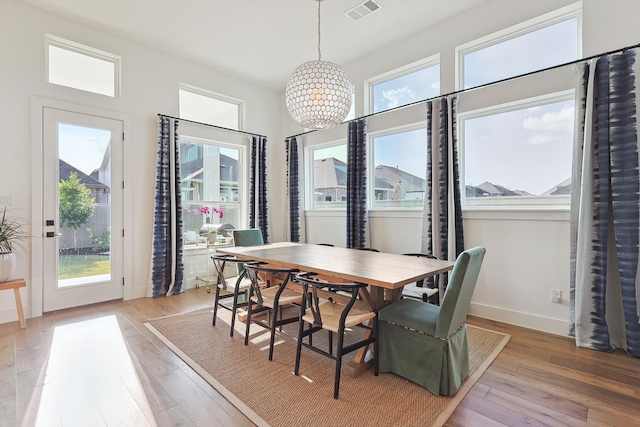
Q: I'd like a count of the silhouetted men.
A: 0